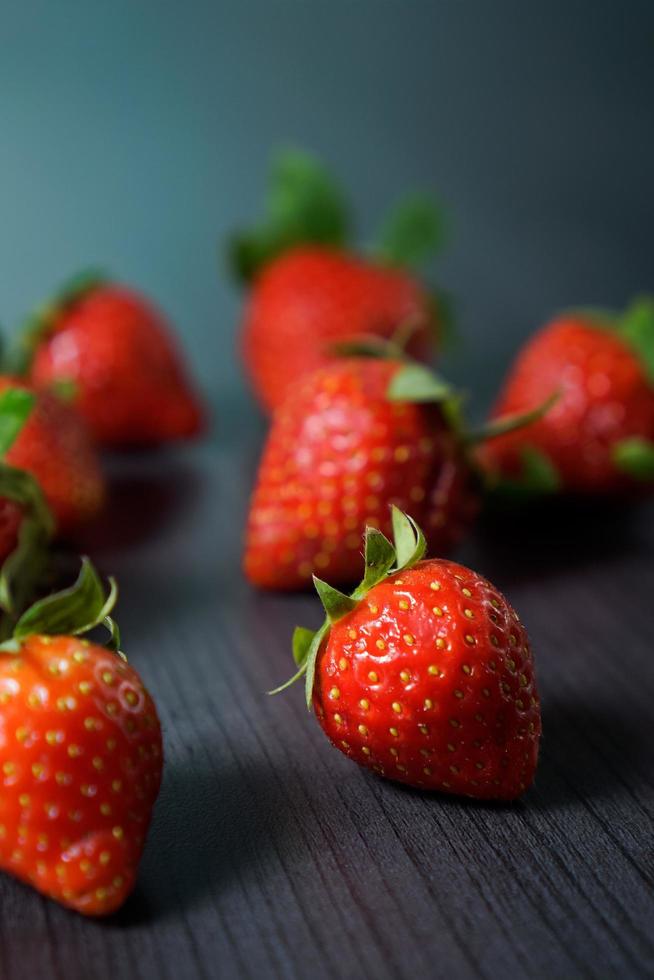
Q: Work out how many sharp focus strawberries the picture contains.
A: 1